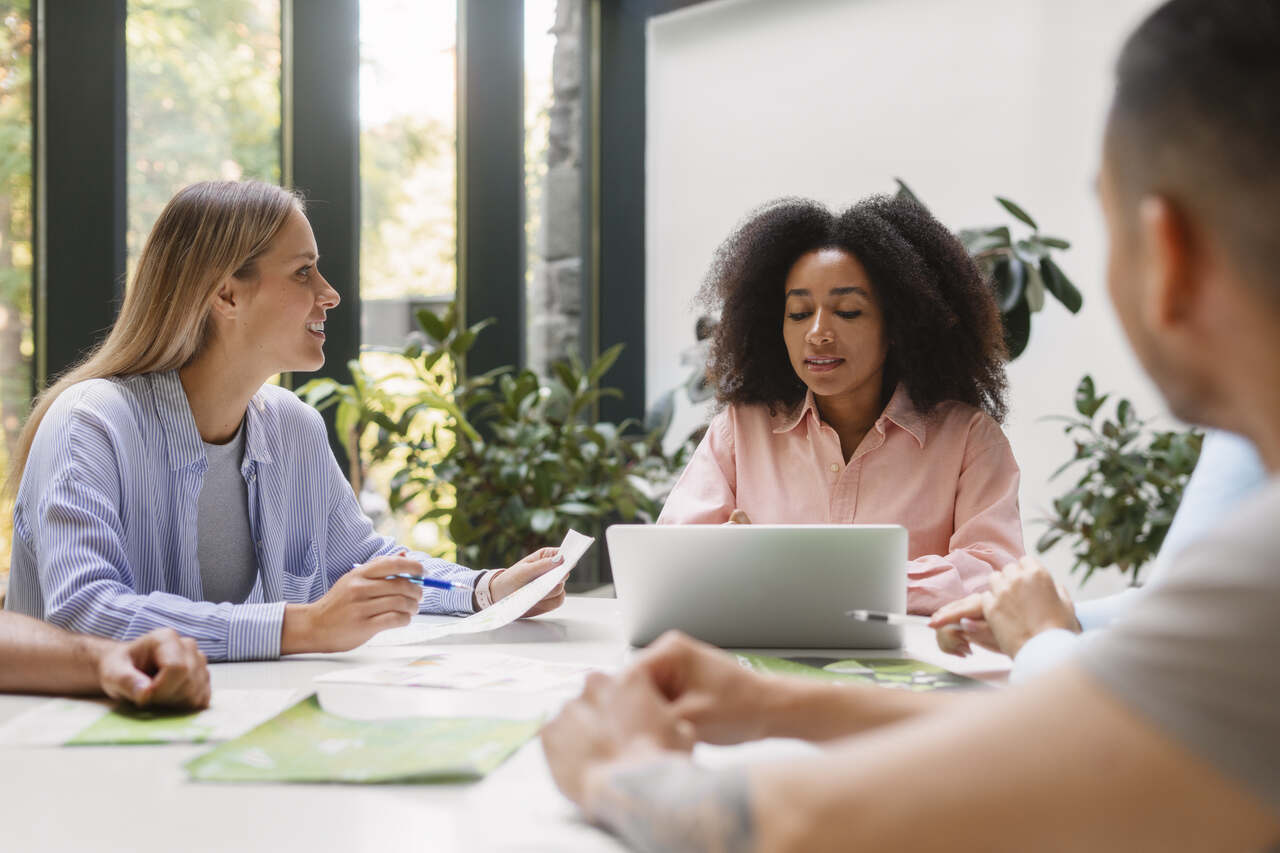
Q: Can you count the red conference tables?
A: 0